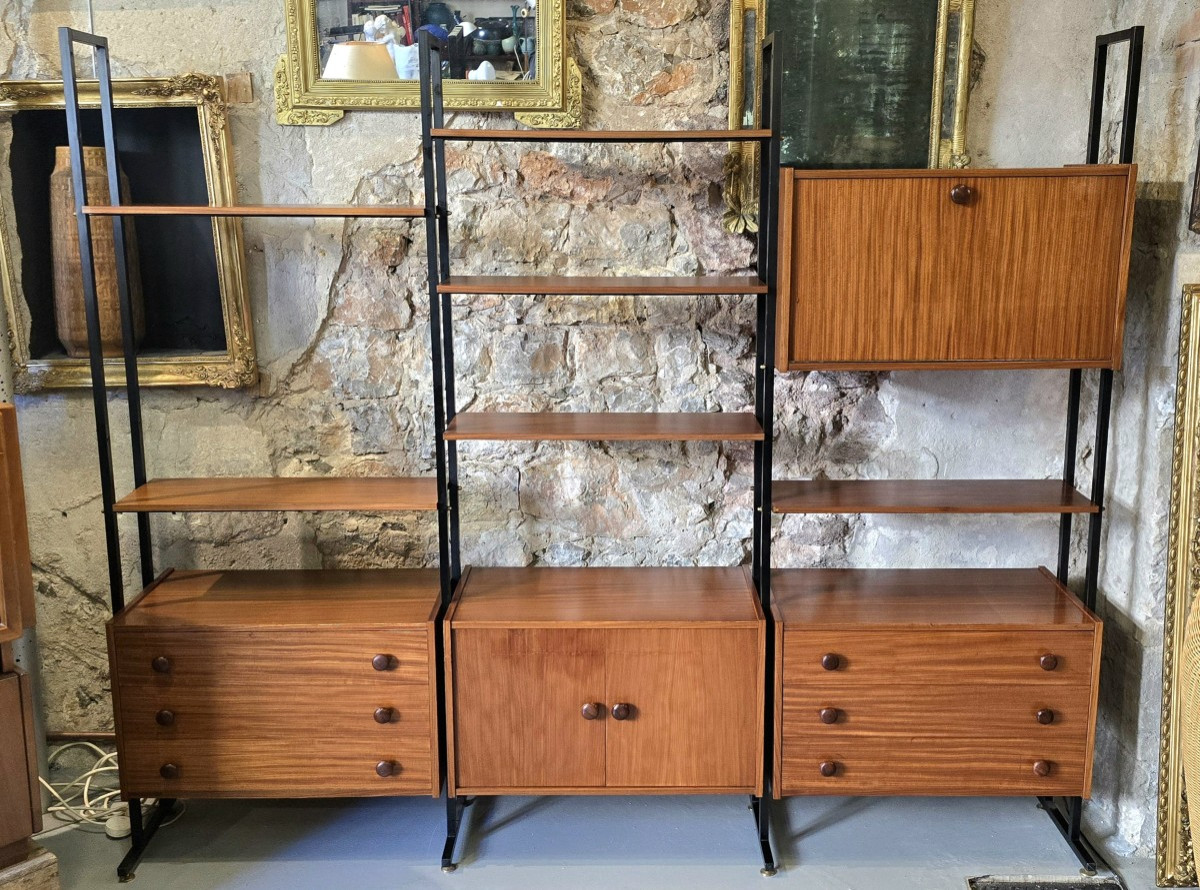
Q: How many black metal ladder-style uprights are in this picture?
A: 4